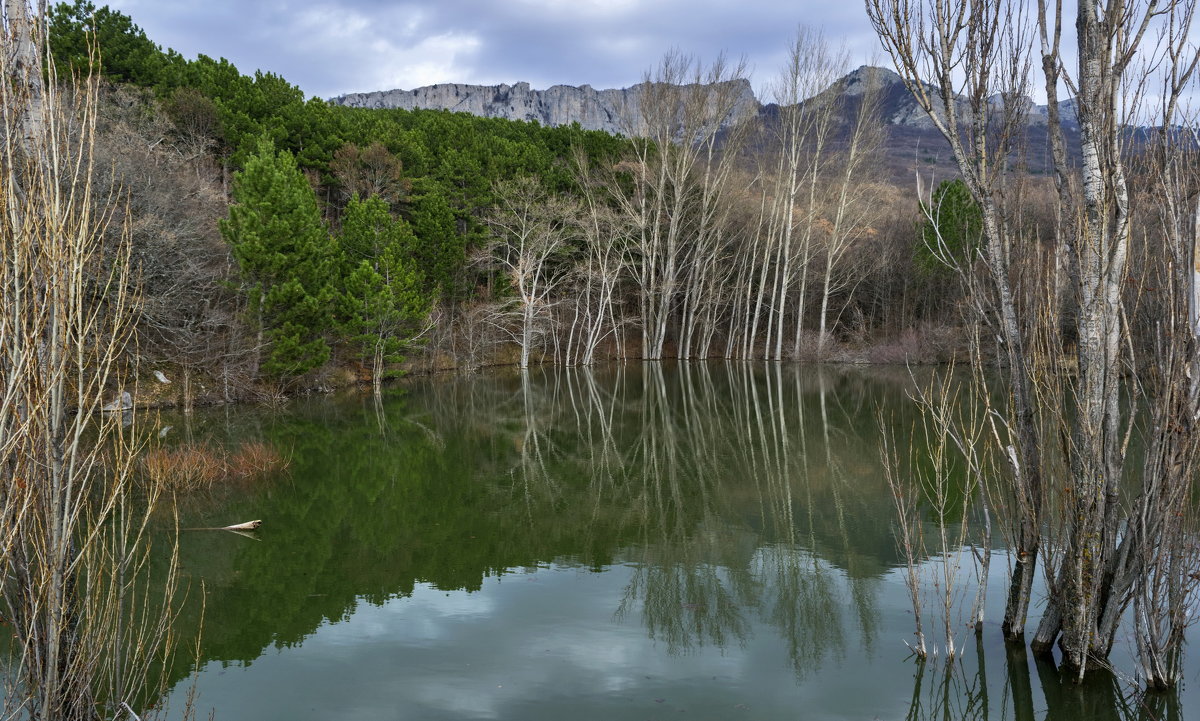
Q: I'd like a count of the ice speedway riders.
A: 0